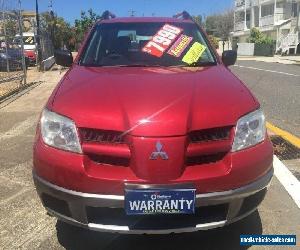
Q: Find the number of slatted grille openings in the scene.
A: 4